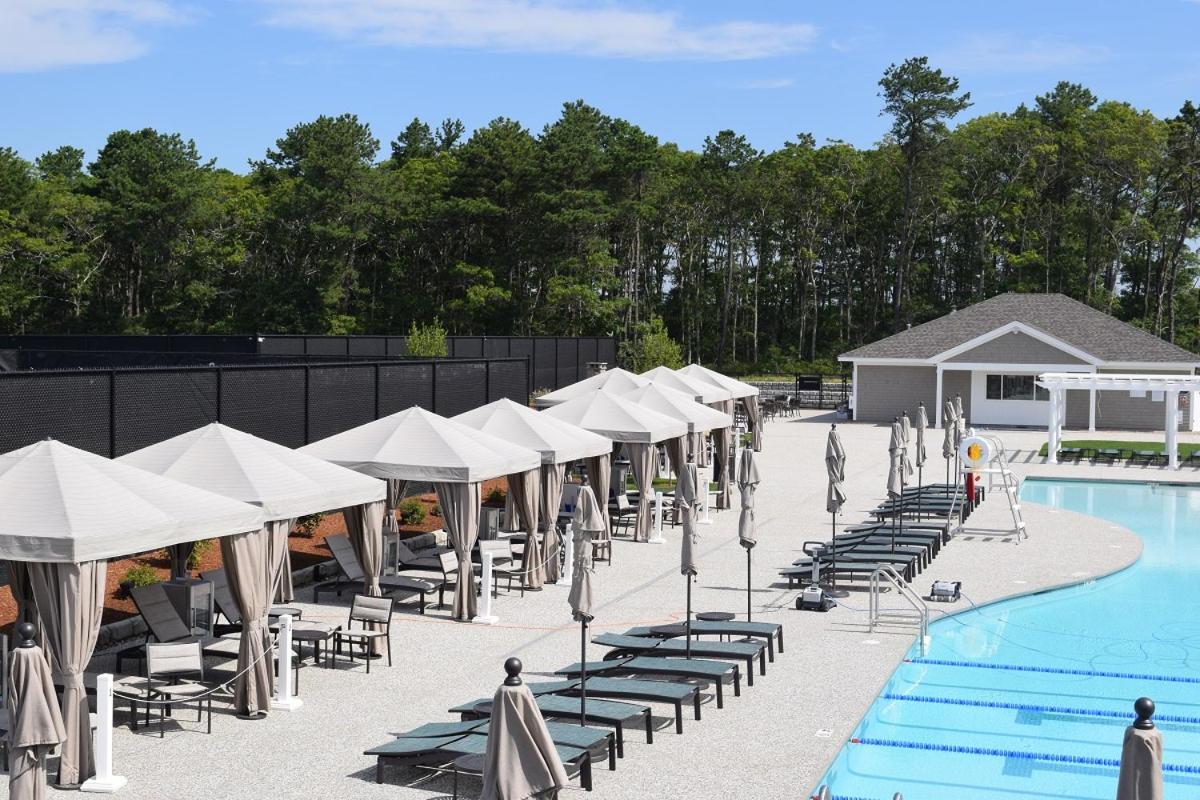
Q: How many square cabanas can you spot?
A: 9